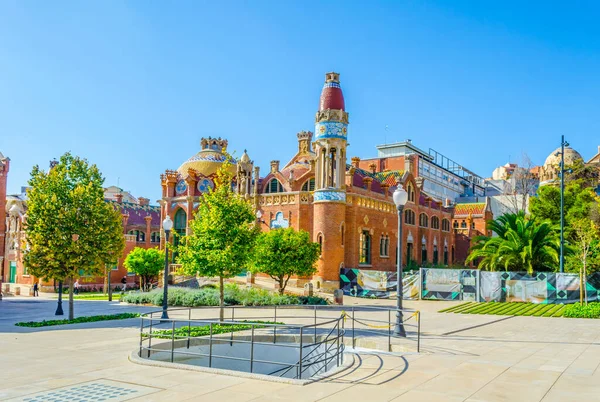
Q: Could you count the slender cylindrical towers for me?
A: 1